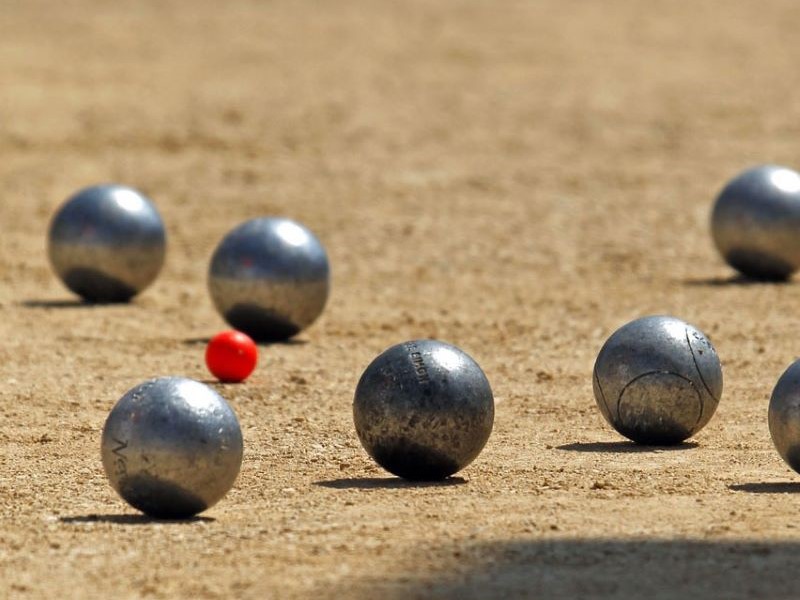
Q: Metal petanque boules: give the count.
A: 7